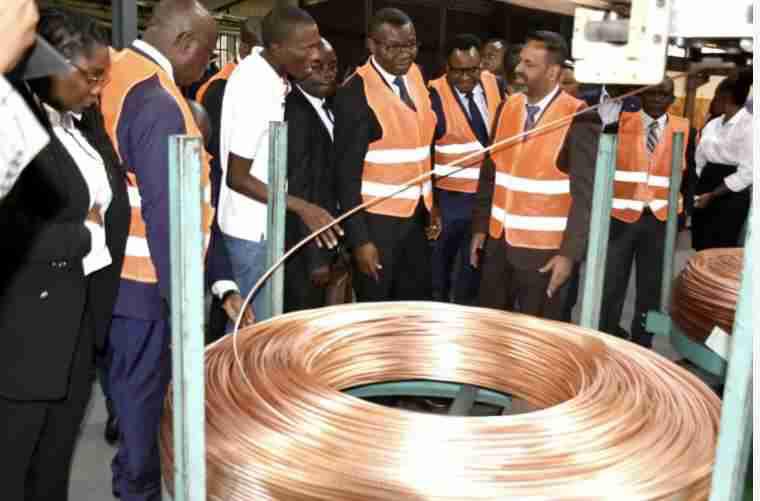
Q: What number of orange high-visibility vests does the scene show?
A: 6